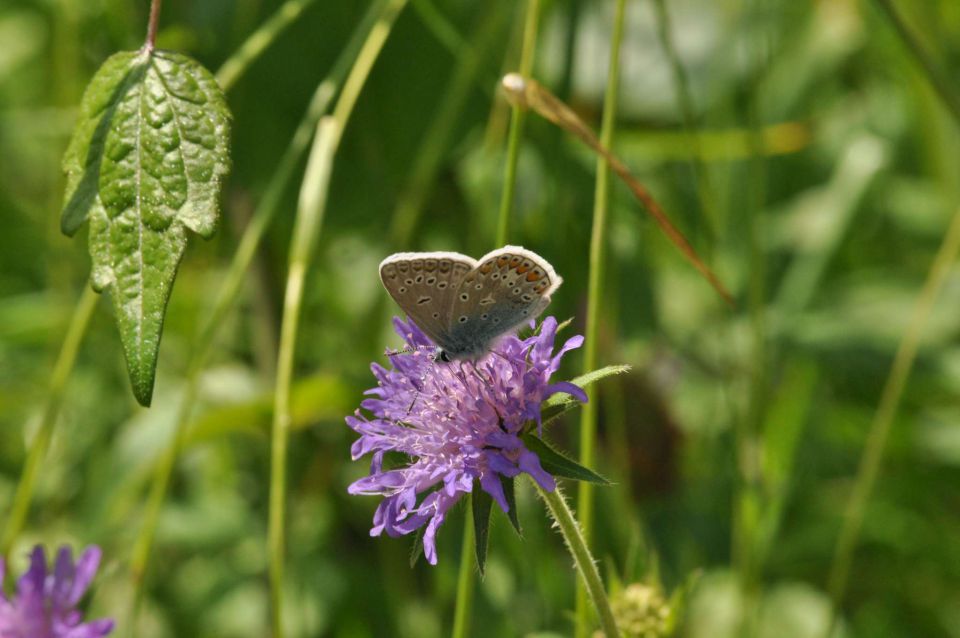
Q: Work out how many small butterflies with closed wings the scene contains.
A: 1